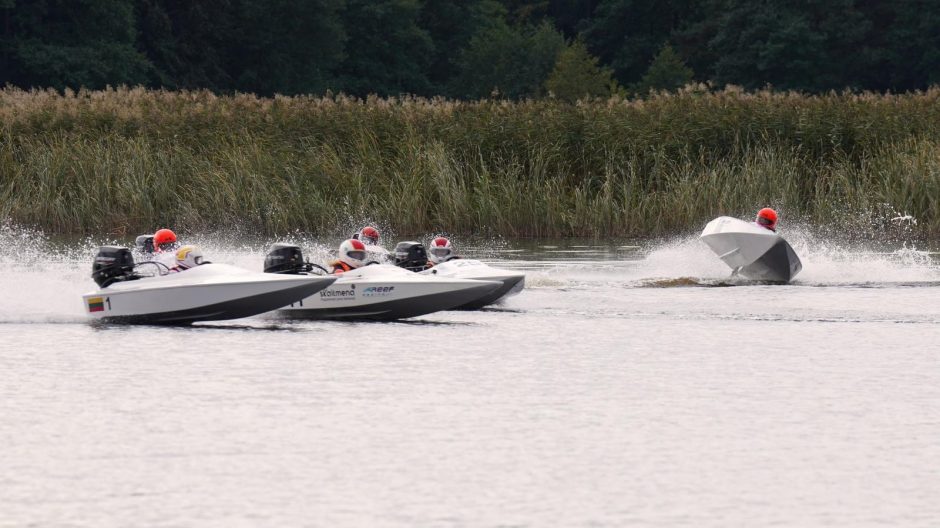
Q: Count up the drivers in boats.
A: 6